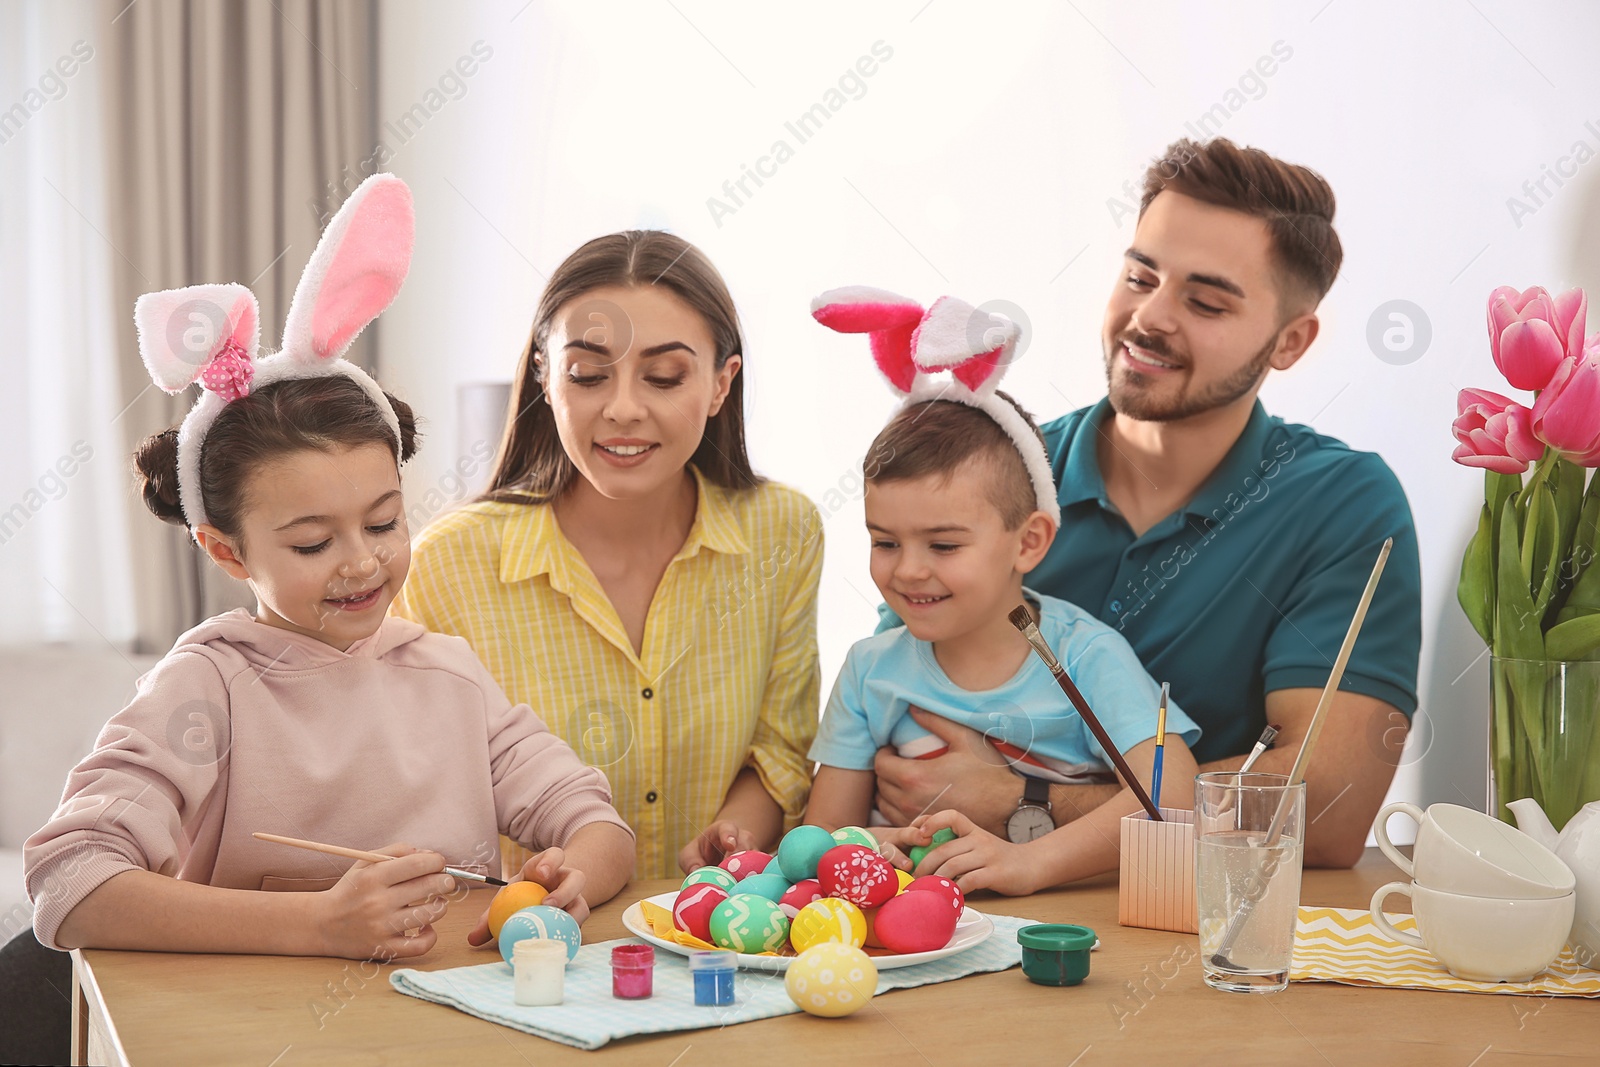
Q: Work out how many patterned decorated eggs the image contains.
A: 11